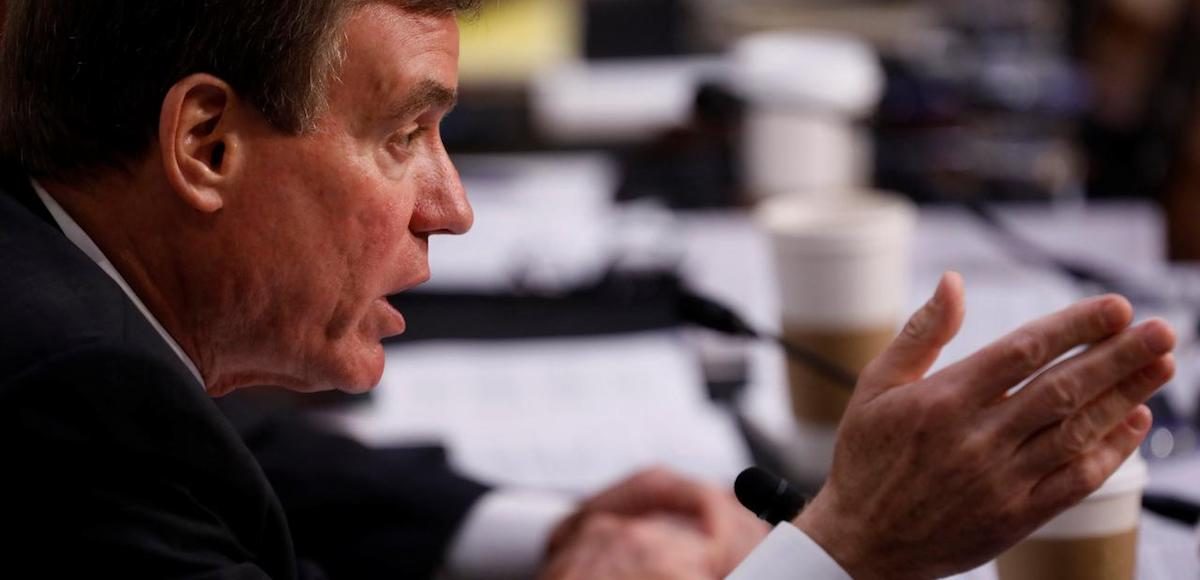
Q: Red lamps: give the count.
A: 0